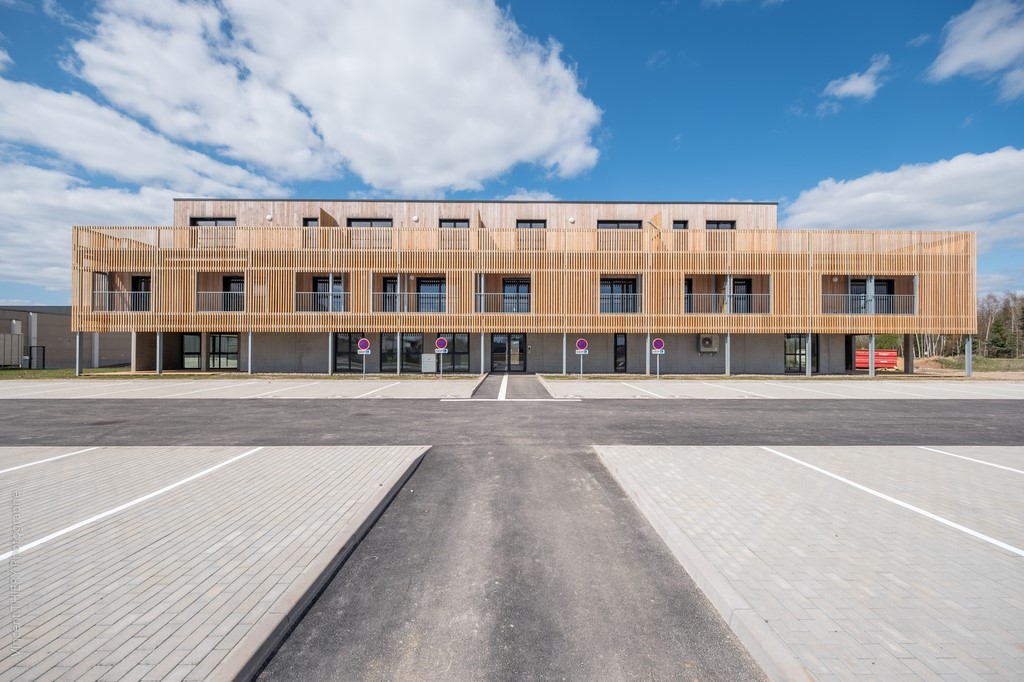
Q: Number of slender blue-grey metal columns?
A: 12